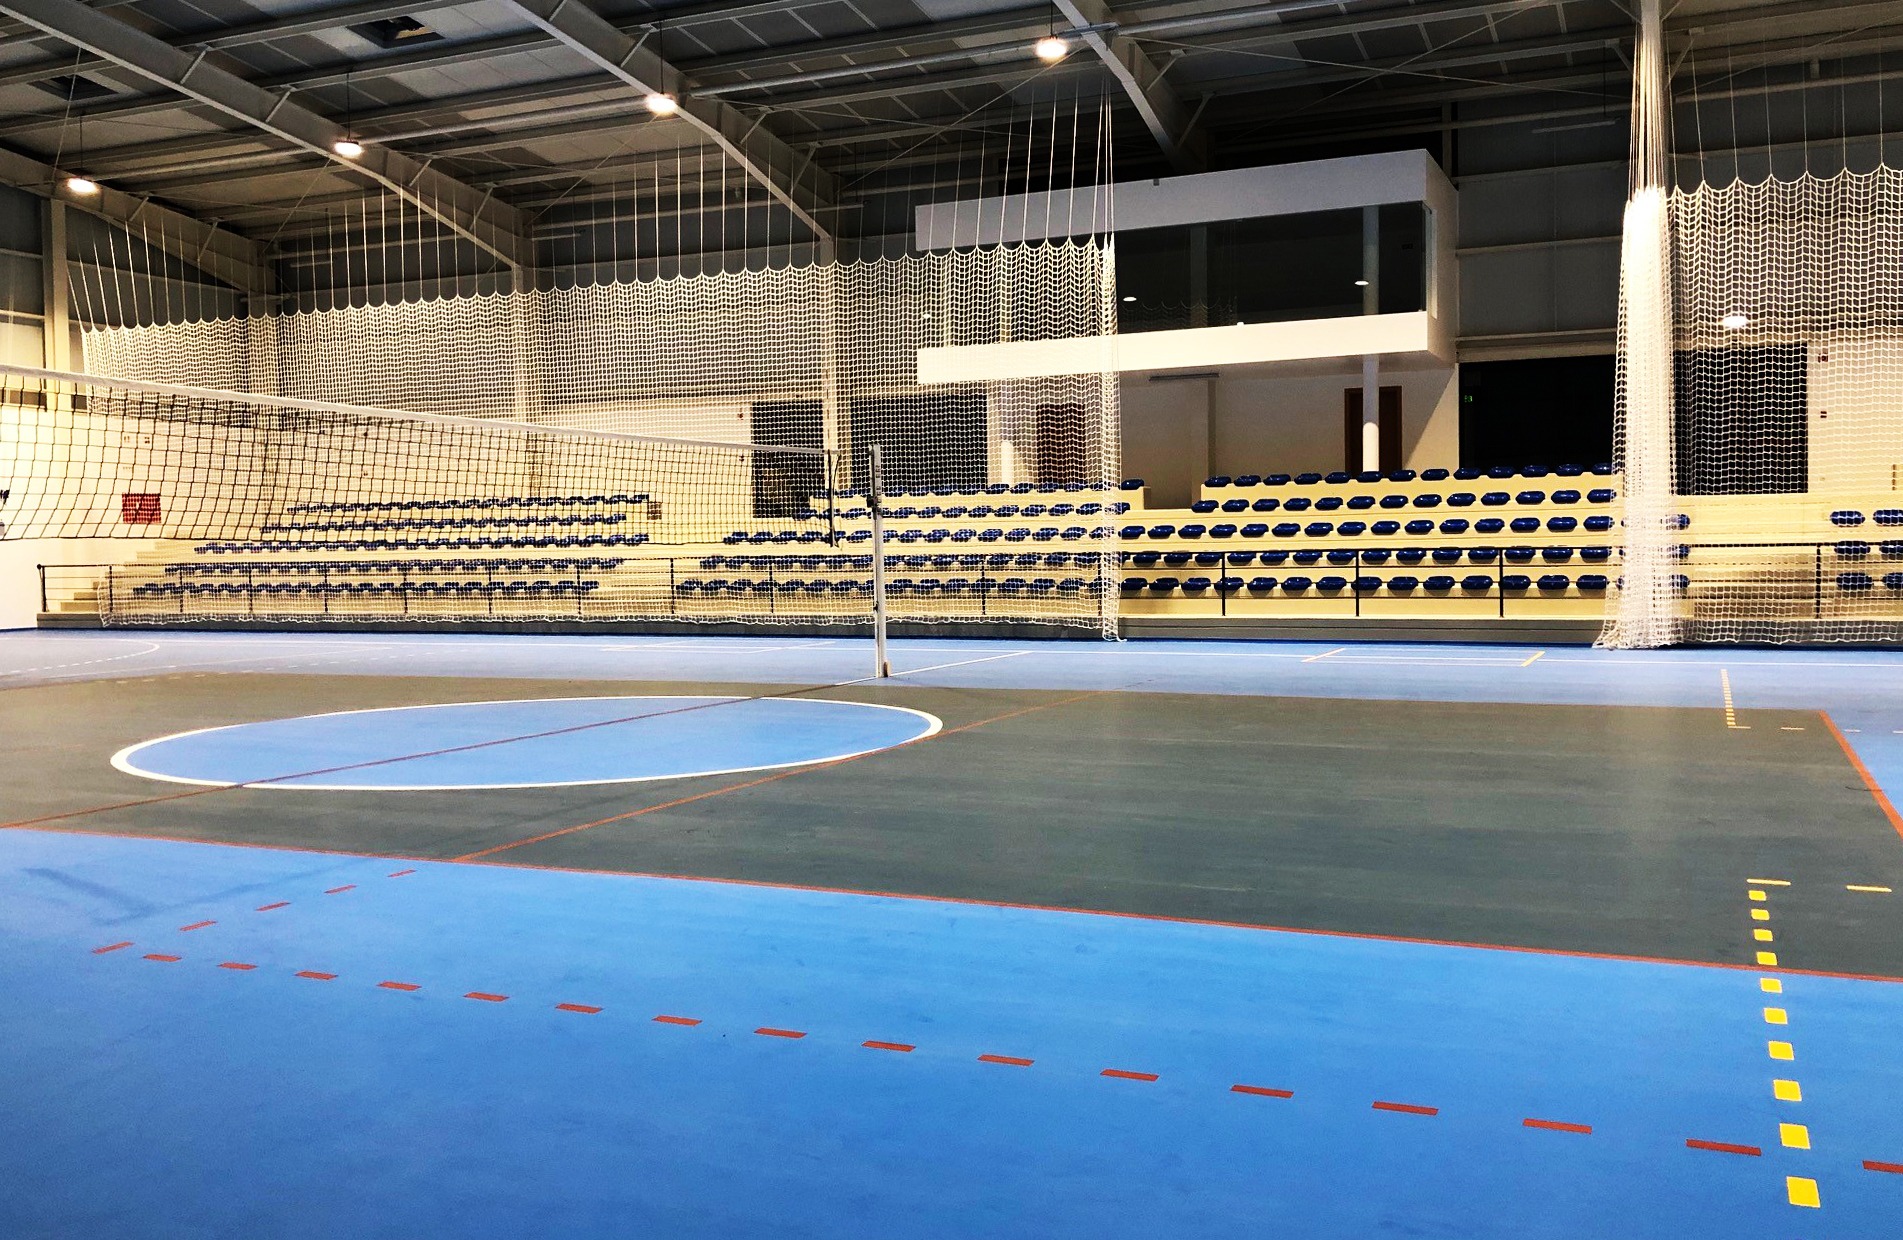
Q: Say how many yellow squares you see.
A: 10